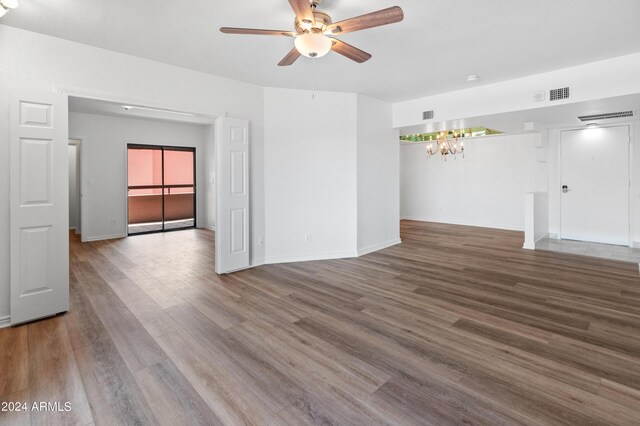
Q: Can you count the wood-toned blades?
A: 5